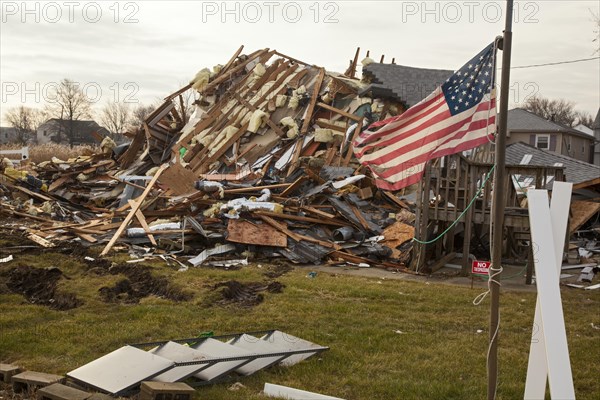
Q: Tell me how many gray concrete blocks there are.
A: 5